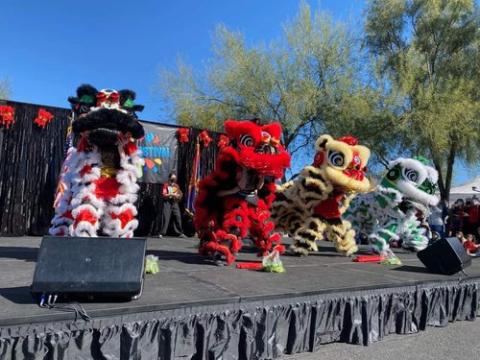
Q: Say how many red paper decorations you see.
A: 5